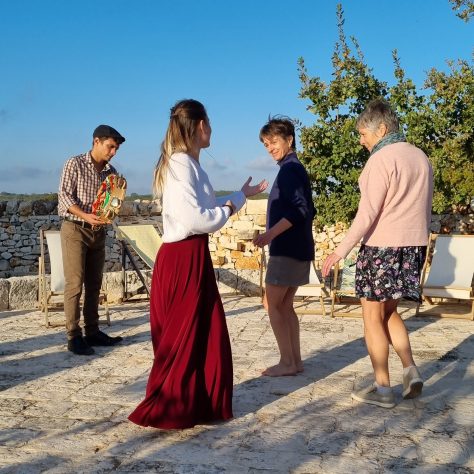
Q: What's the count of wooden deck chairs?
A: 5